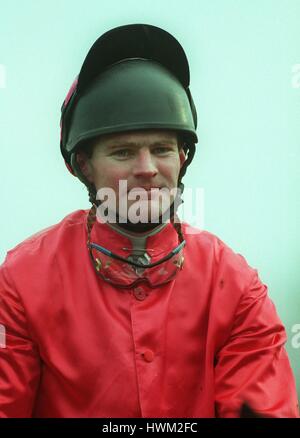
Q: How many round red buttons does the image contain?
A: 2